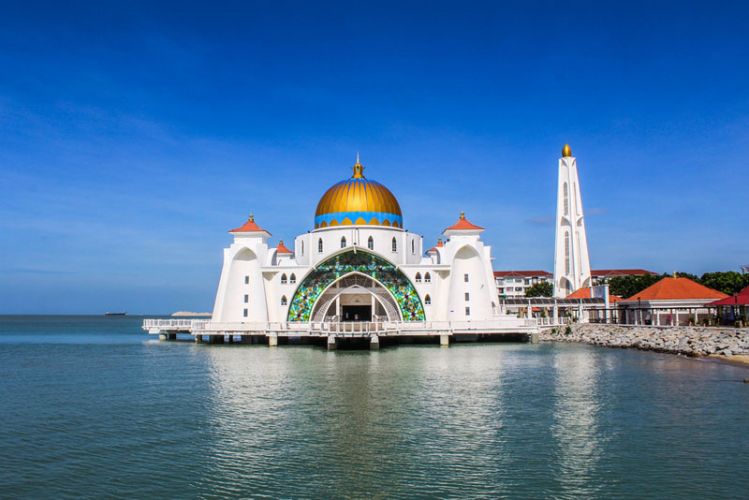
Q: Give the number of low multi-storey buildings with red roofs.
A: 2